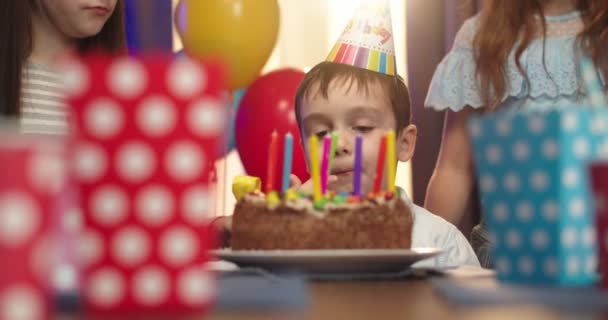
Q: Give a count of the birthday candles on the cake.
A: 8